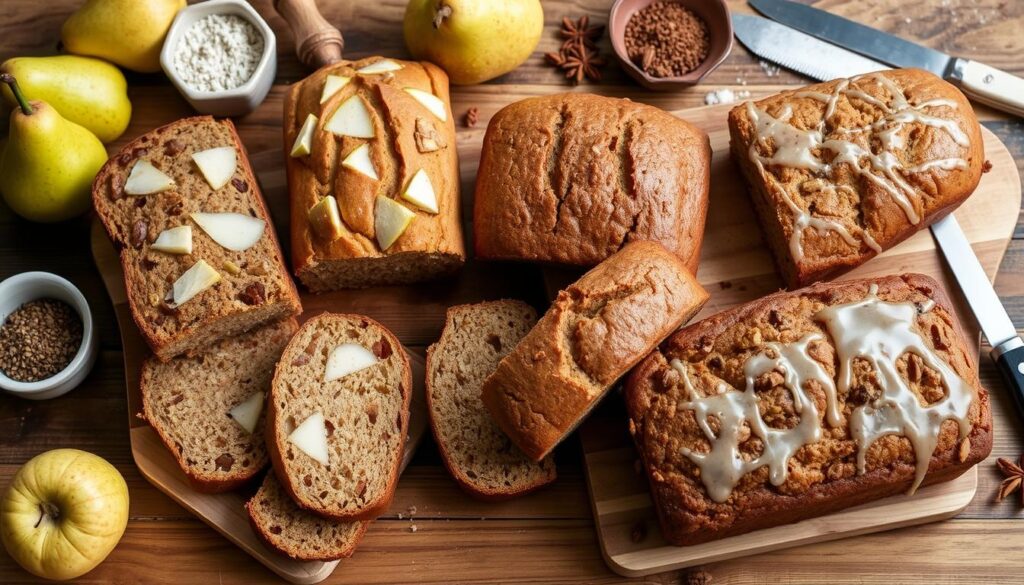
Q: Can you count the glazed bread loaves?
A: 2